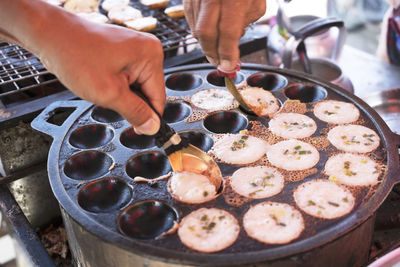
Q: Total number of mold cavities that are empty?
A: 14